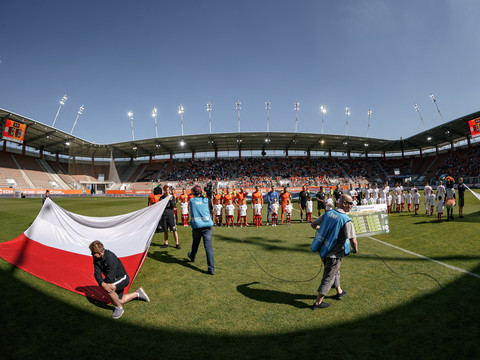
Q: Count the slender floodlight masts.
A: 14